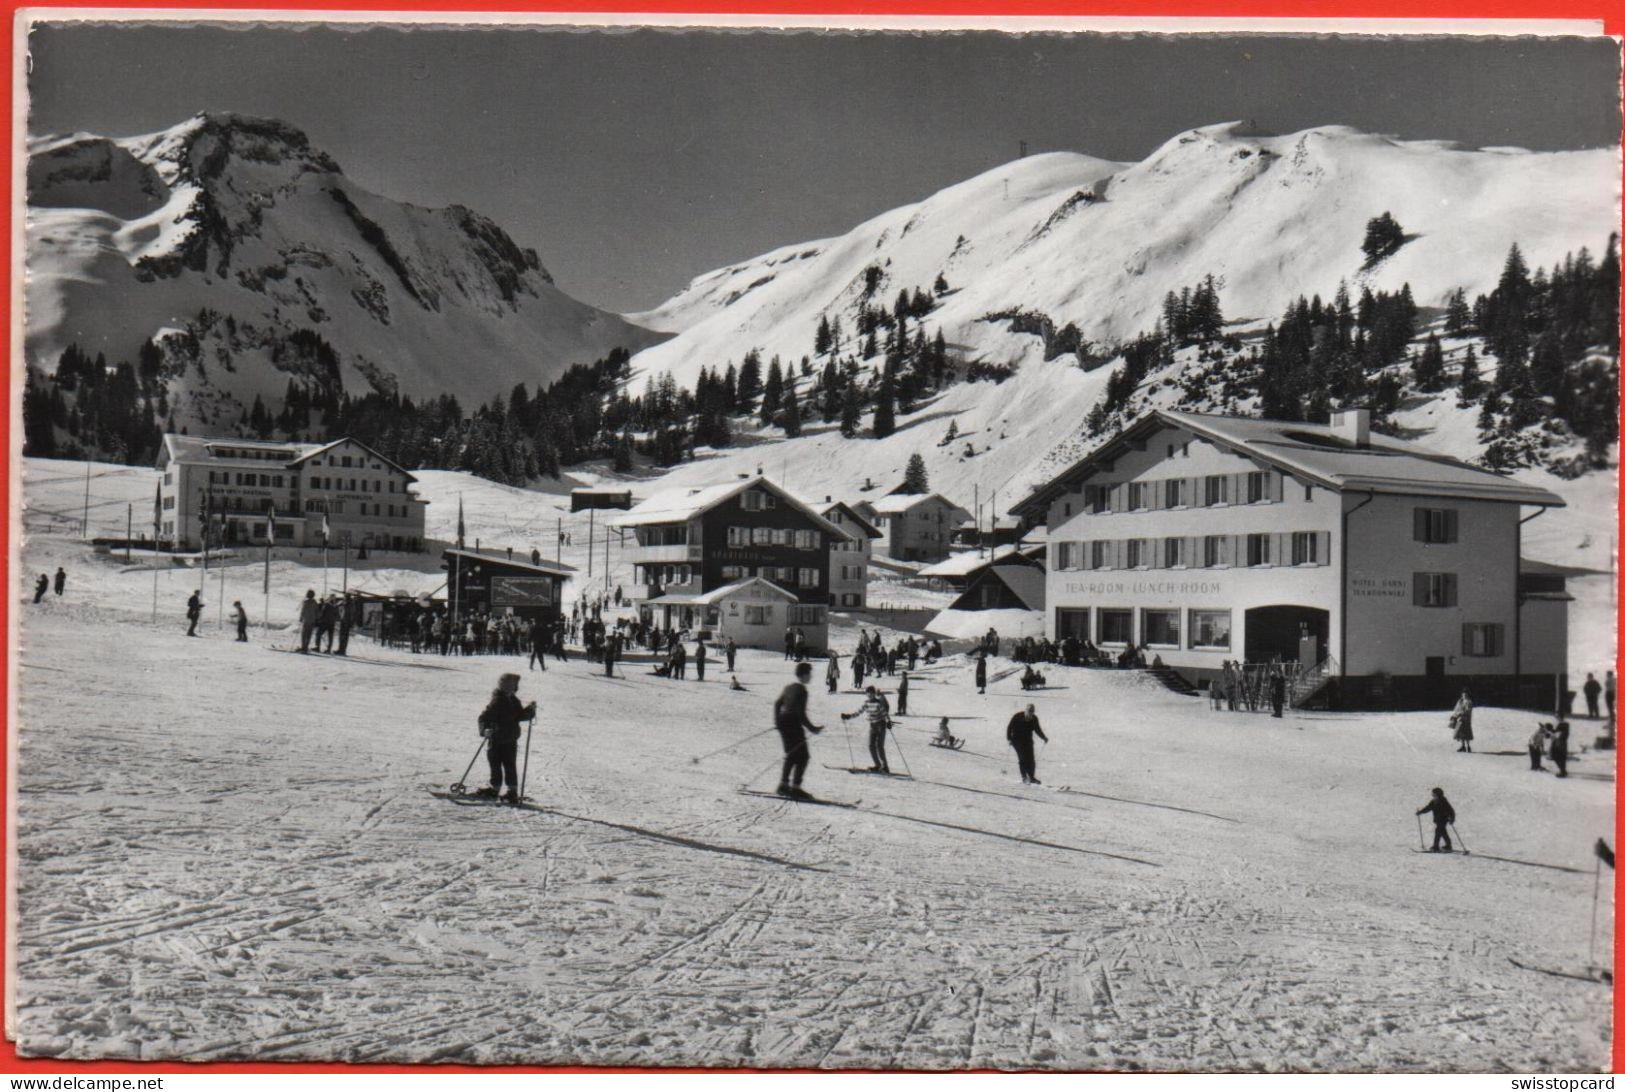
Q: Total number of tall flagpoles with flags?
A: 6